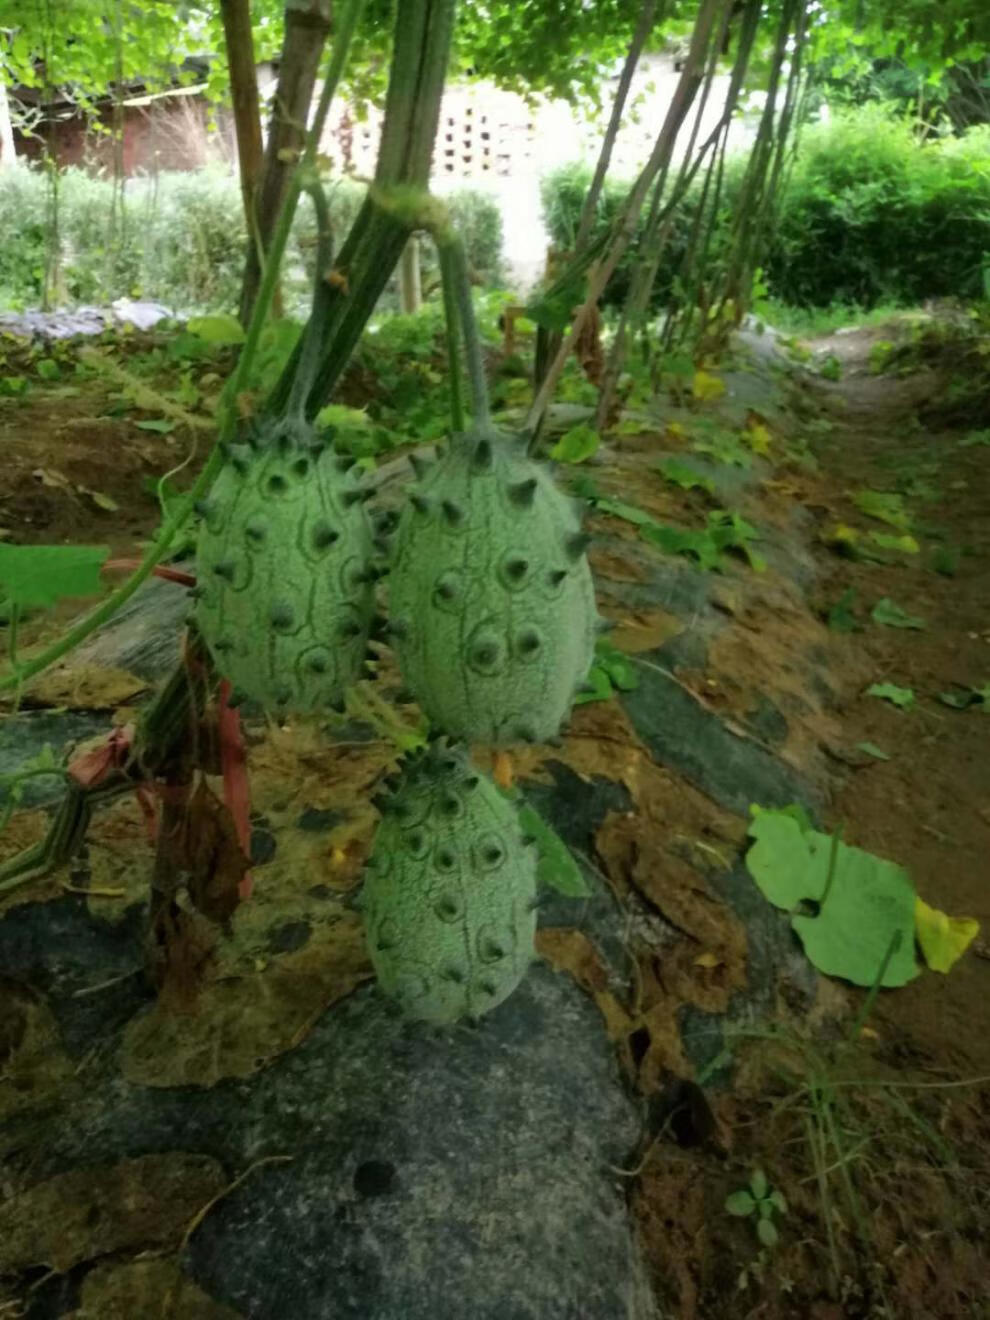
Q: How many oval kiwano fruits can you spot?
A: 3